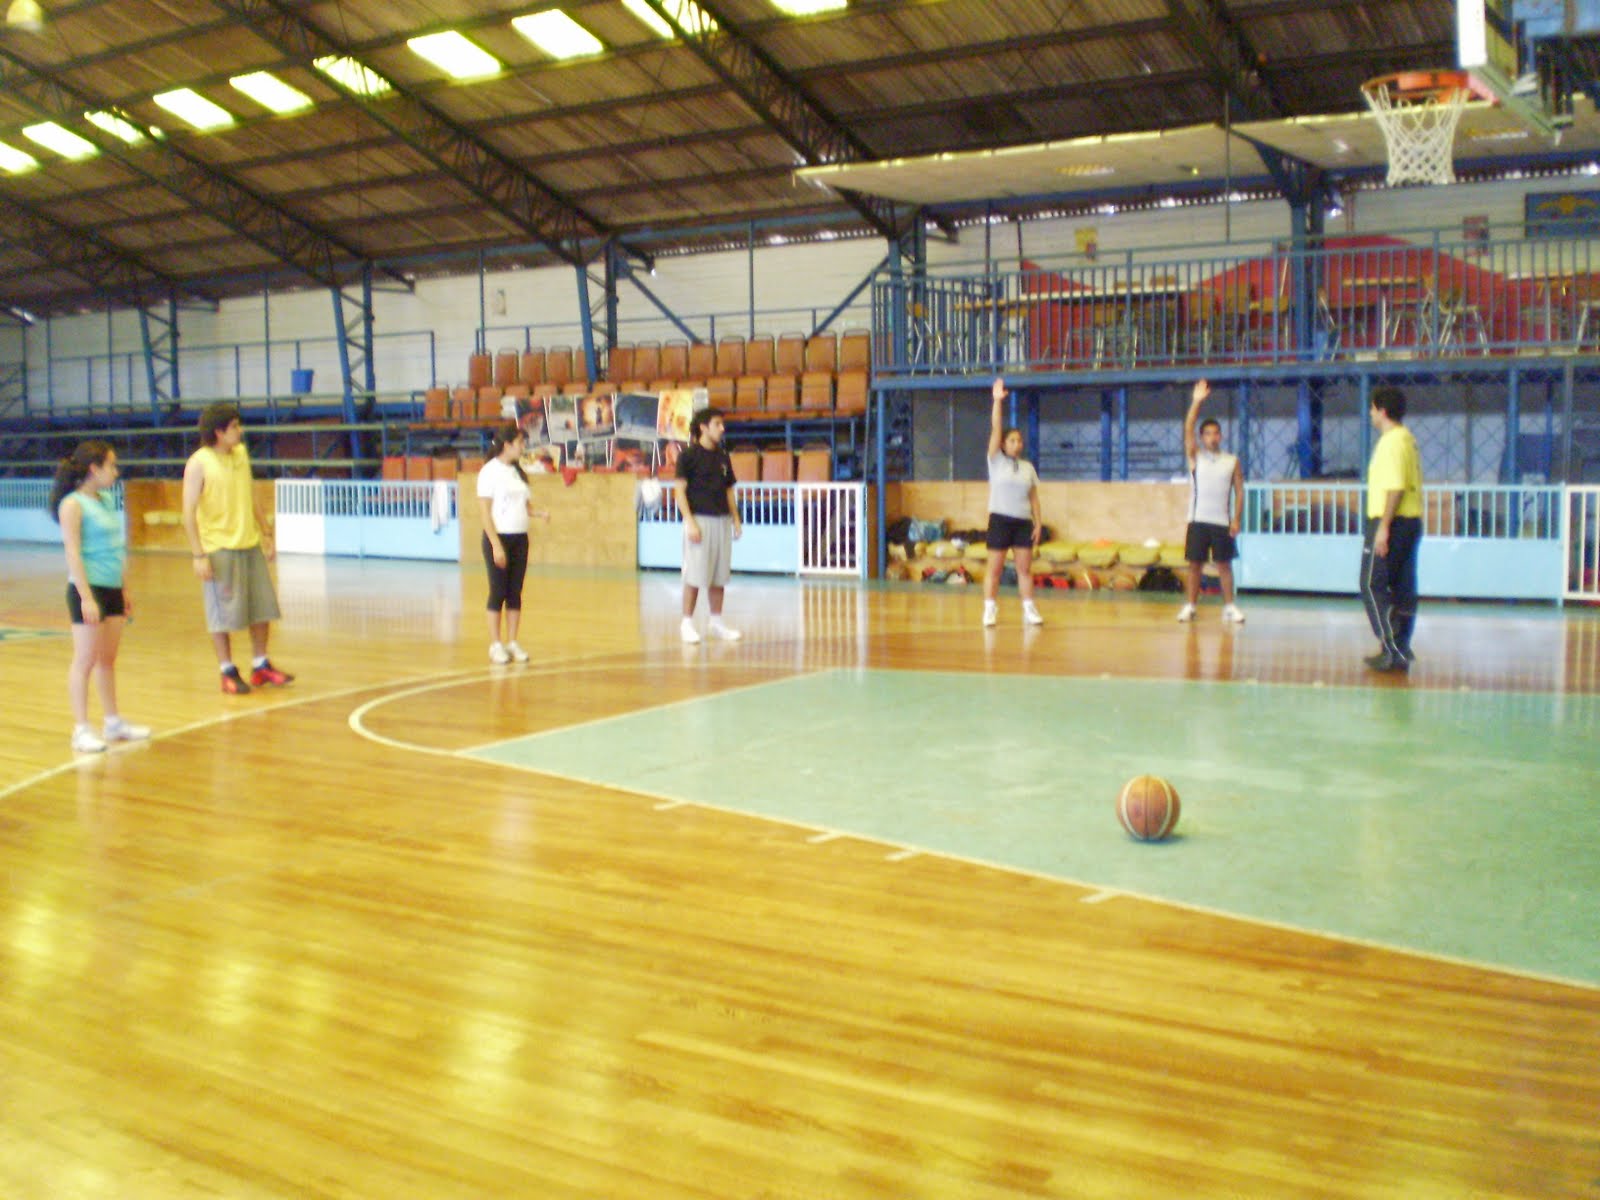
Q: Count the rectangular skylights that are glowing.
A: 10